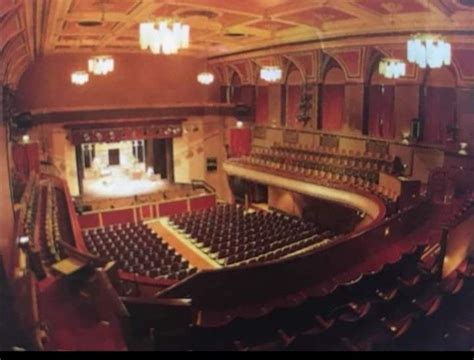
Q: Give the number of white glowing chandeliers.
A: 7